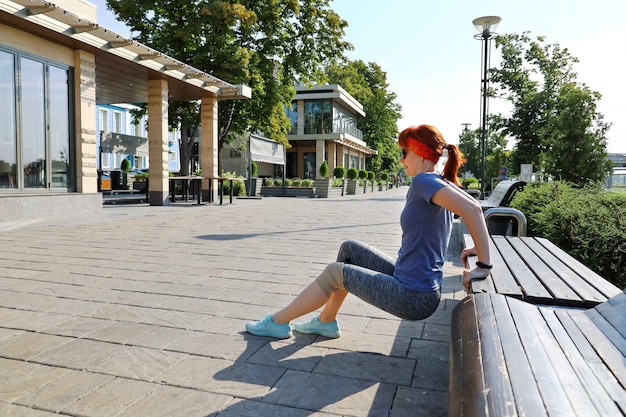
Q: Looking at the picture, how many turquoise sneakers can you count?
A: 2